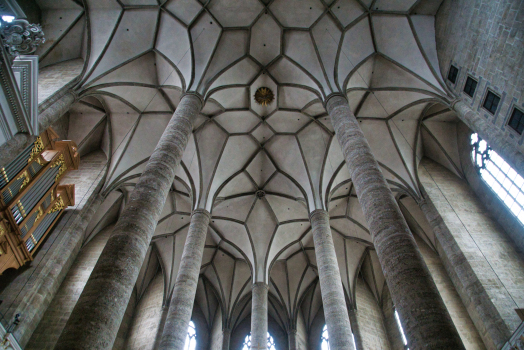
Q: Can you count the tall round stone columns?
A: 5